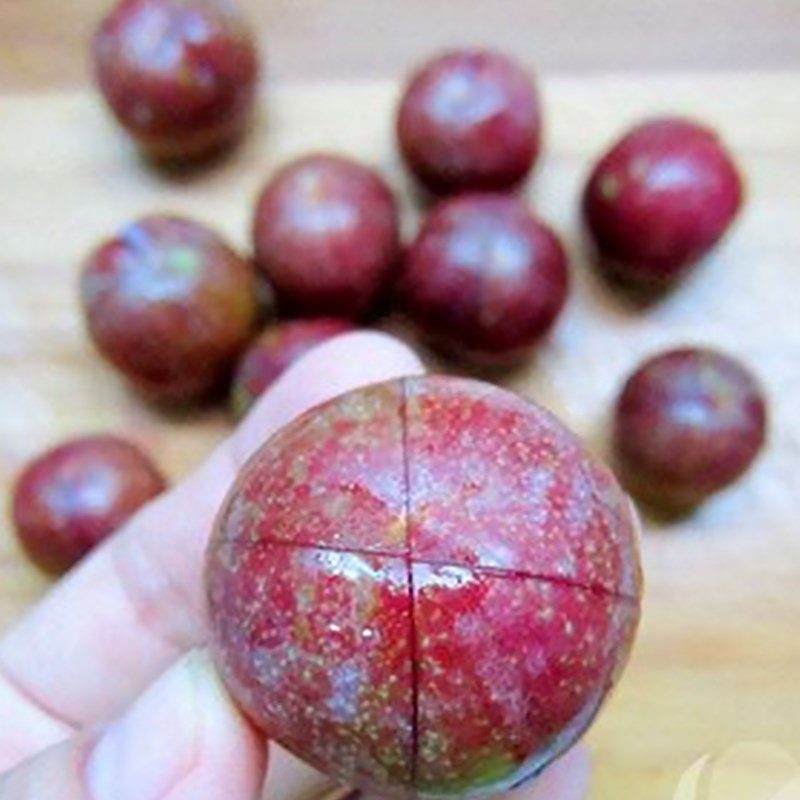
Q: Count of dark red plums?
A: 10